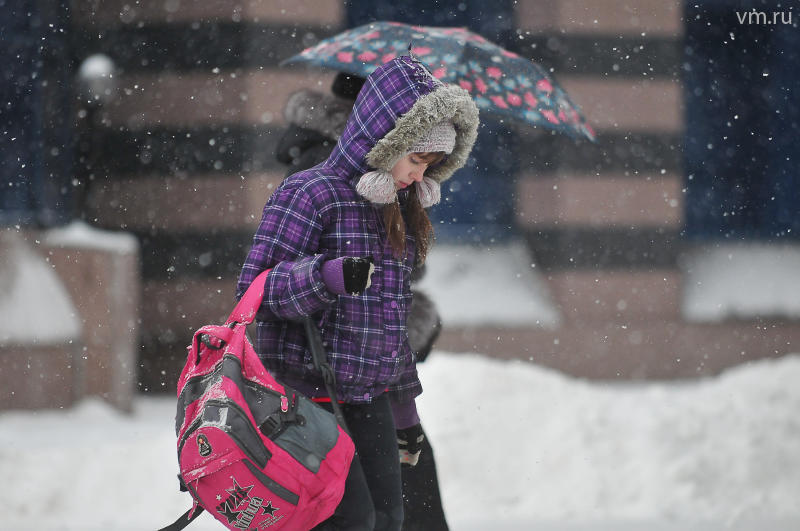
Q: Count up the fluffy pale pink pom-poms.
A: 2